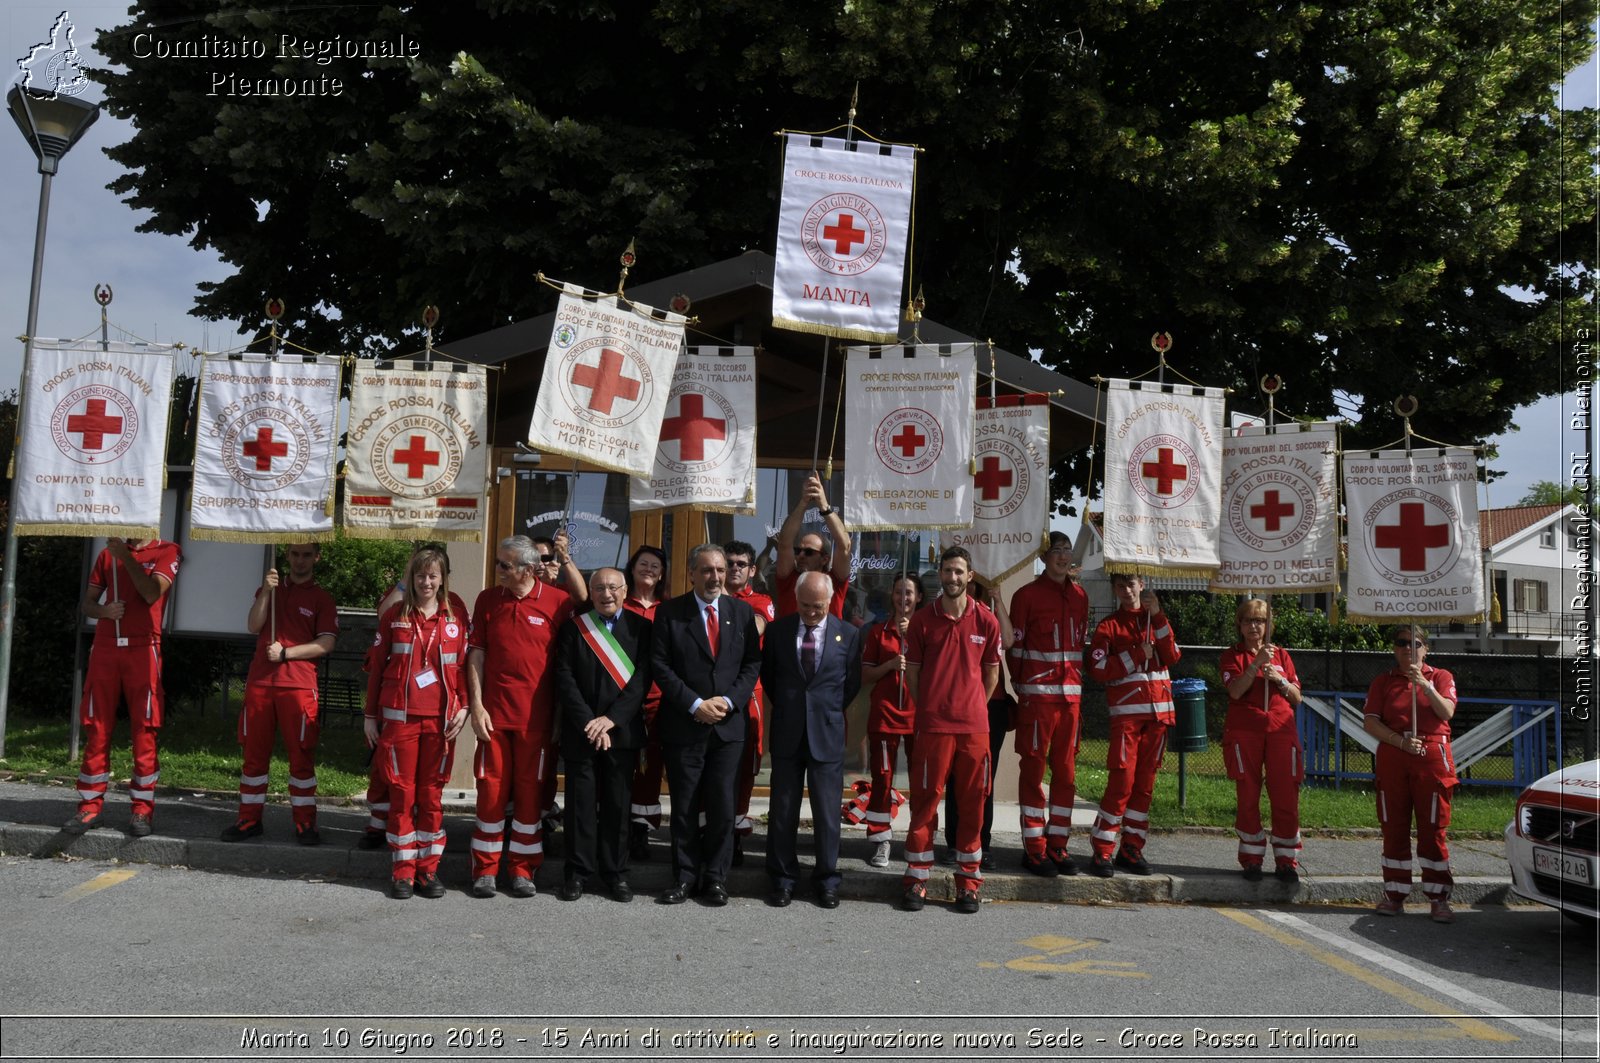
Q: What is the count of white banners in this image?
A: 11